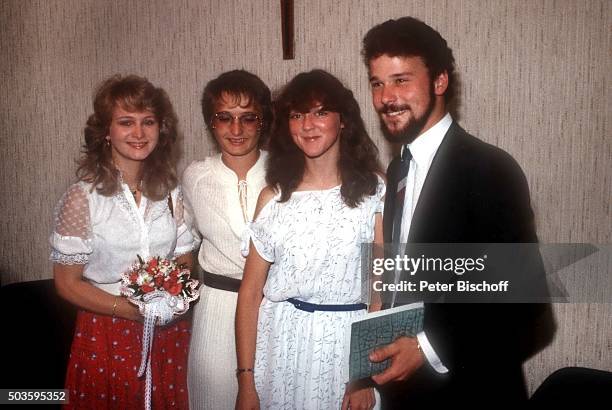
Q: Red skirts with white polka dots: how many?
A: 1